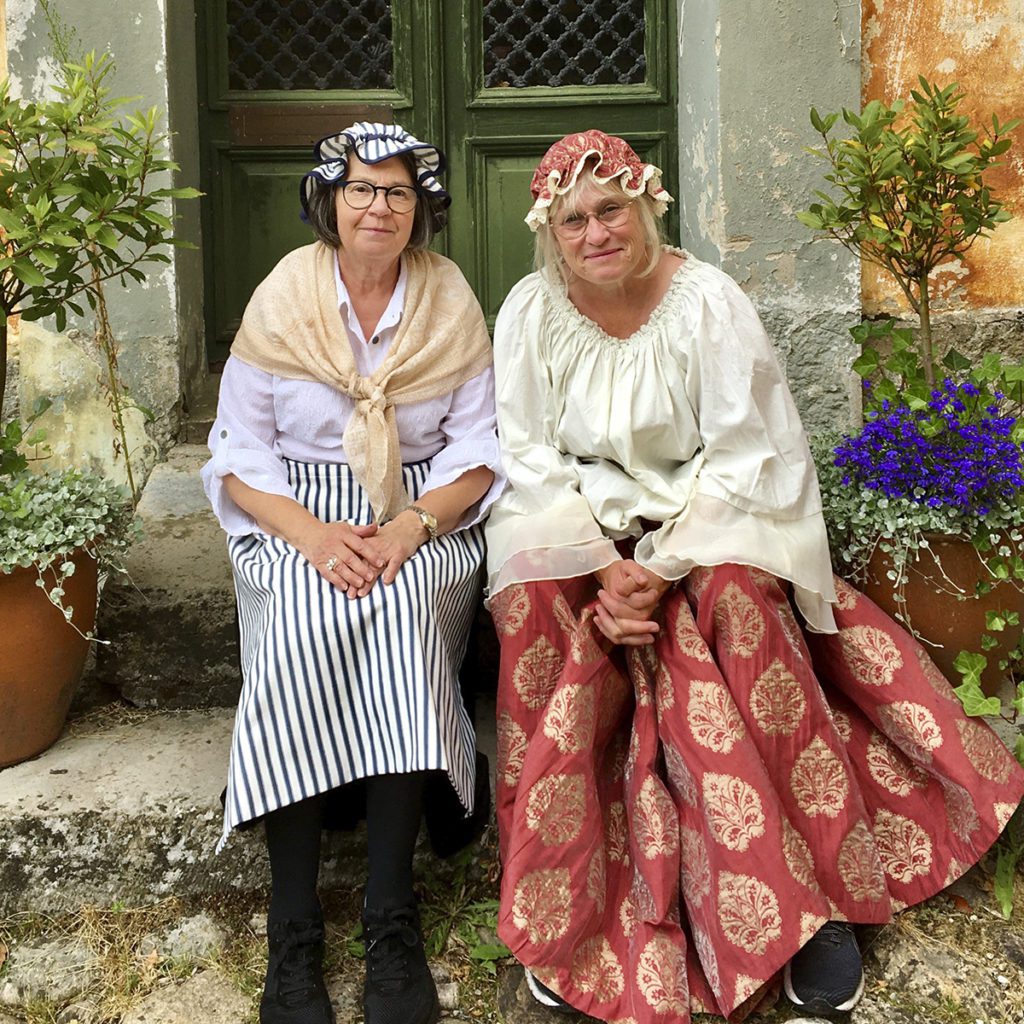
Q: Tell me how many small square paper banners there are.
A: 0